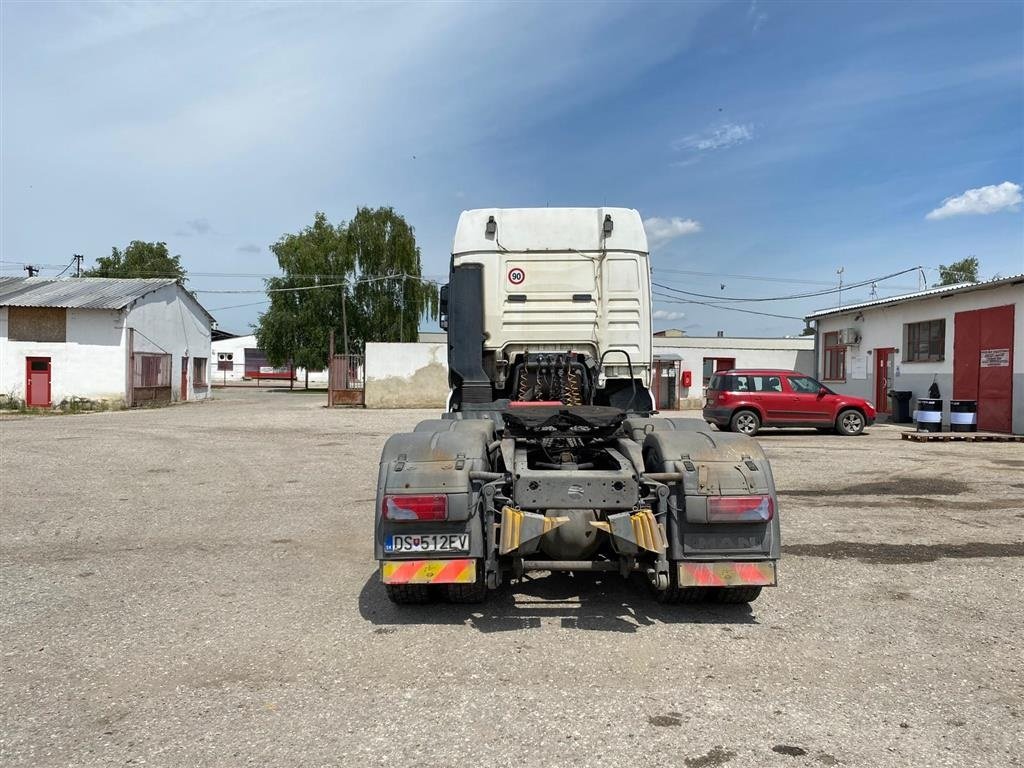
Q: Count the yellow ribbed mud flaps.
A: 2